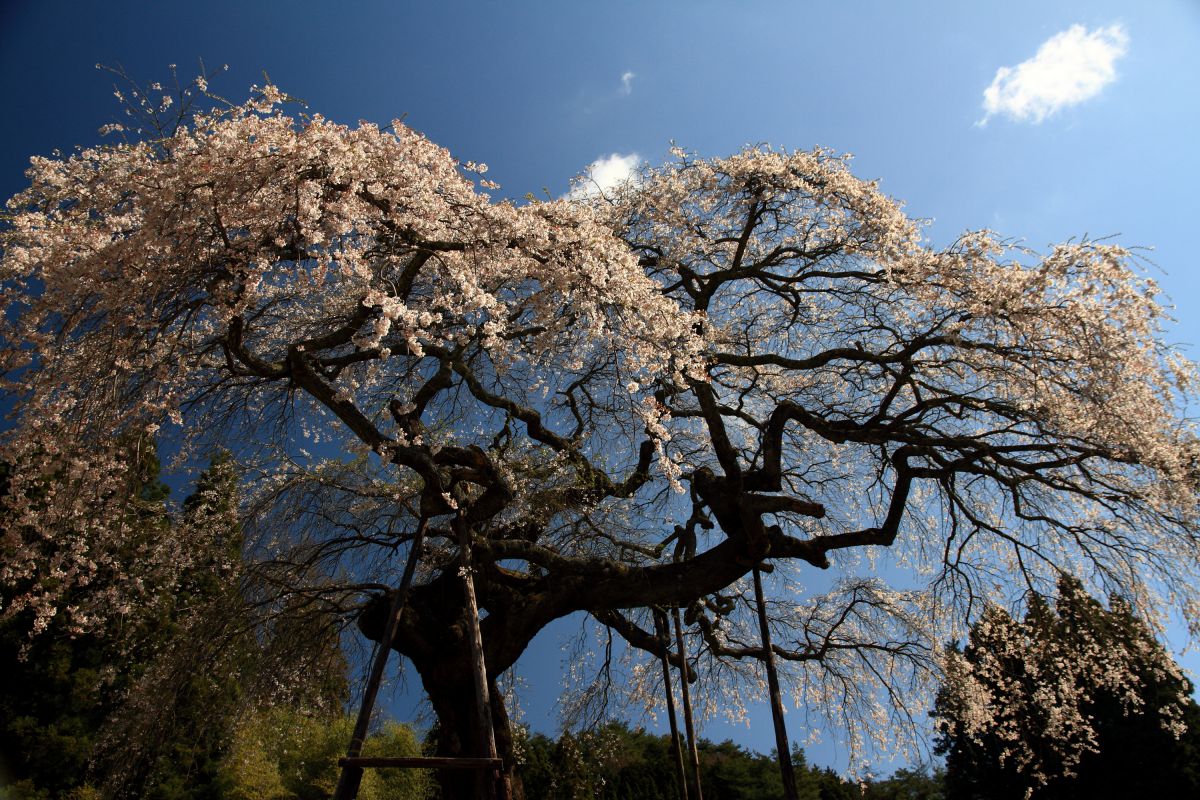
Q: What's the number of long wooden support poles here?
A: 5